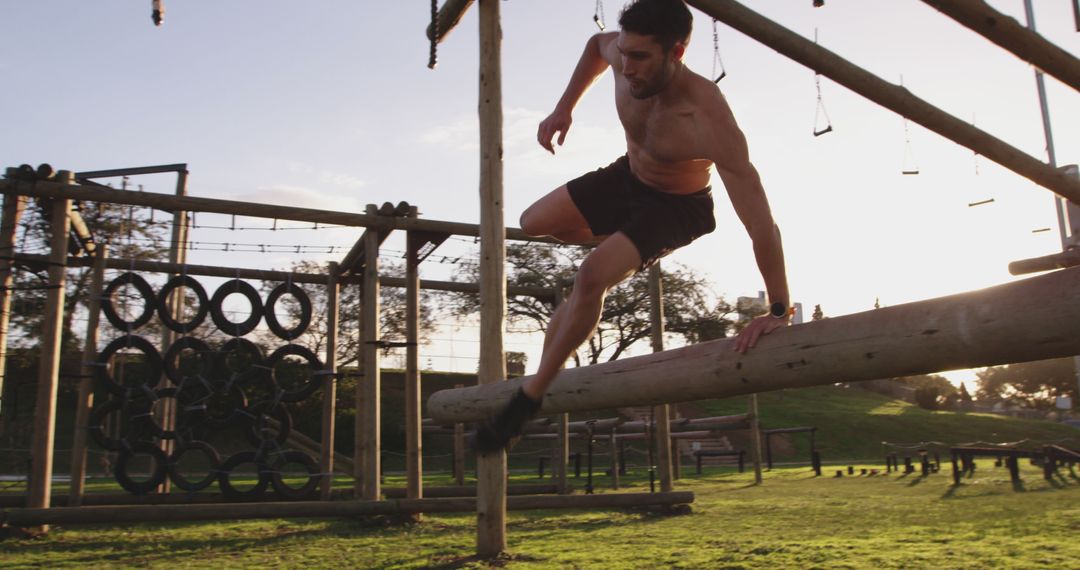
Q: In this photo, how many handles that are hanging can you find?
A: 6